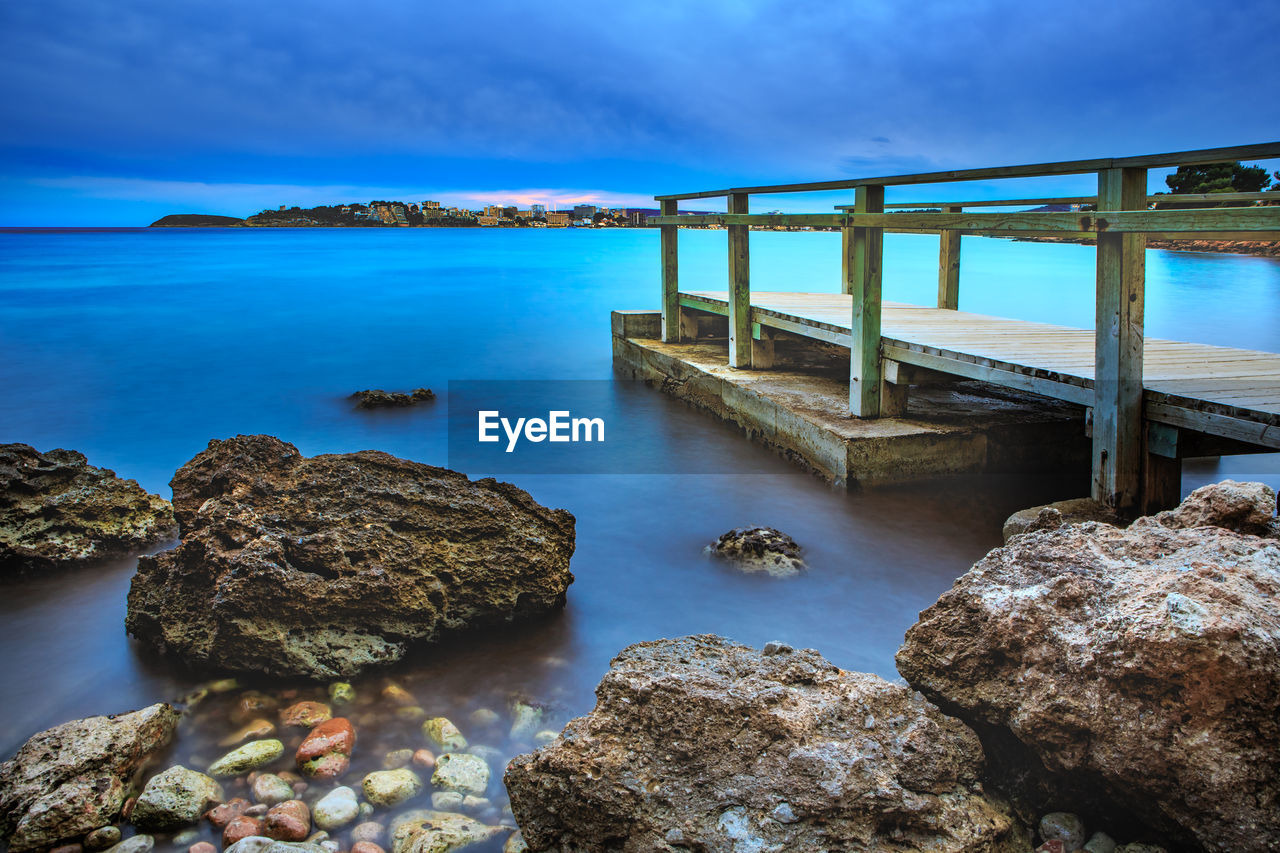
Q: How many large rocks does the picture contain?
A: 5